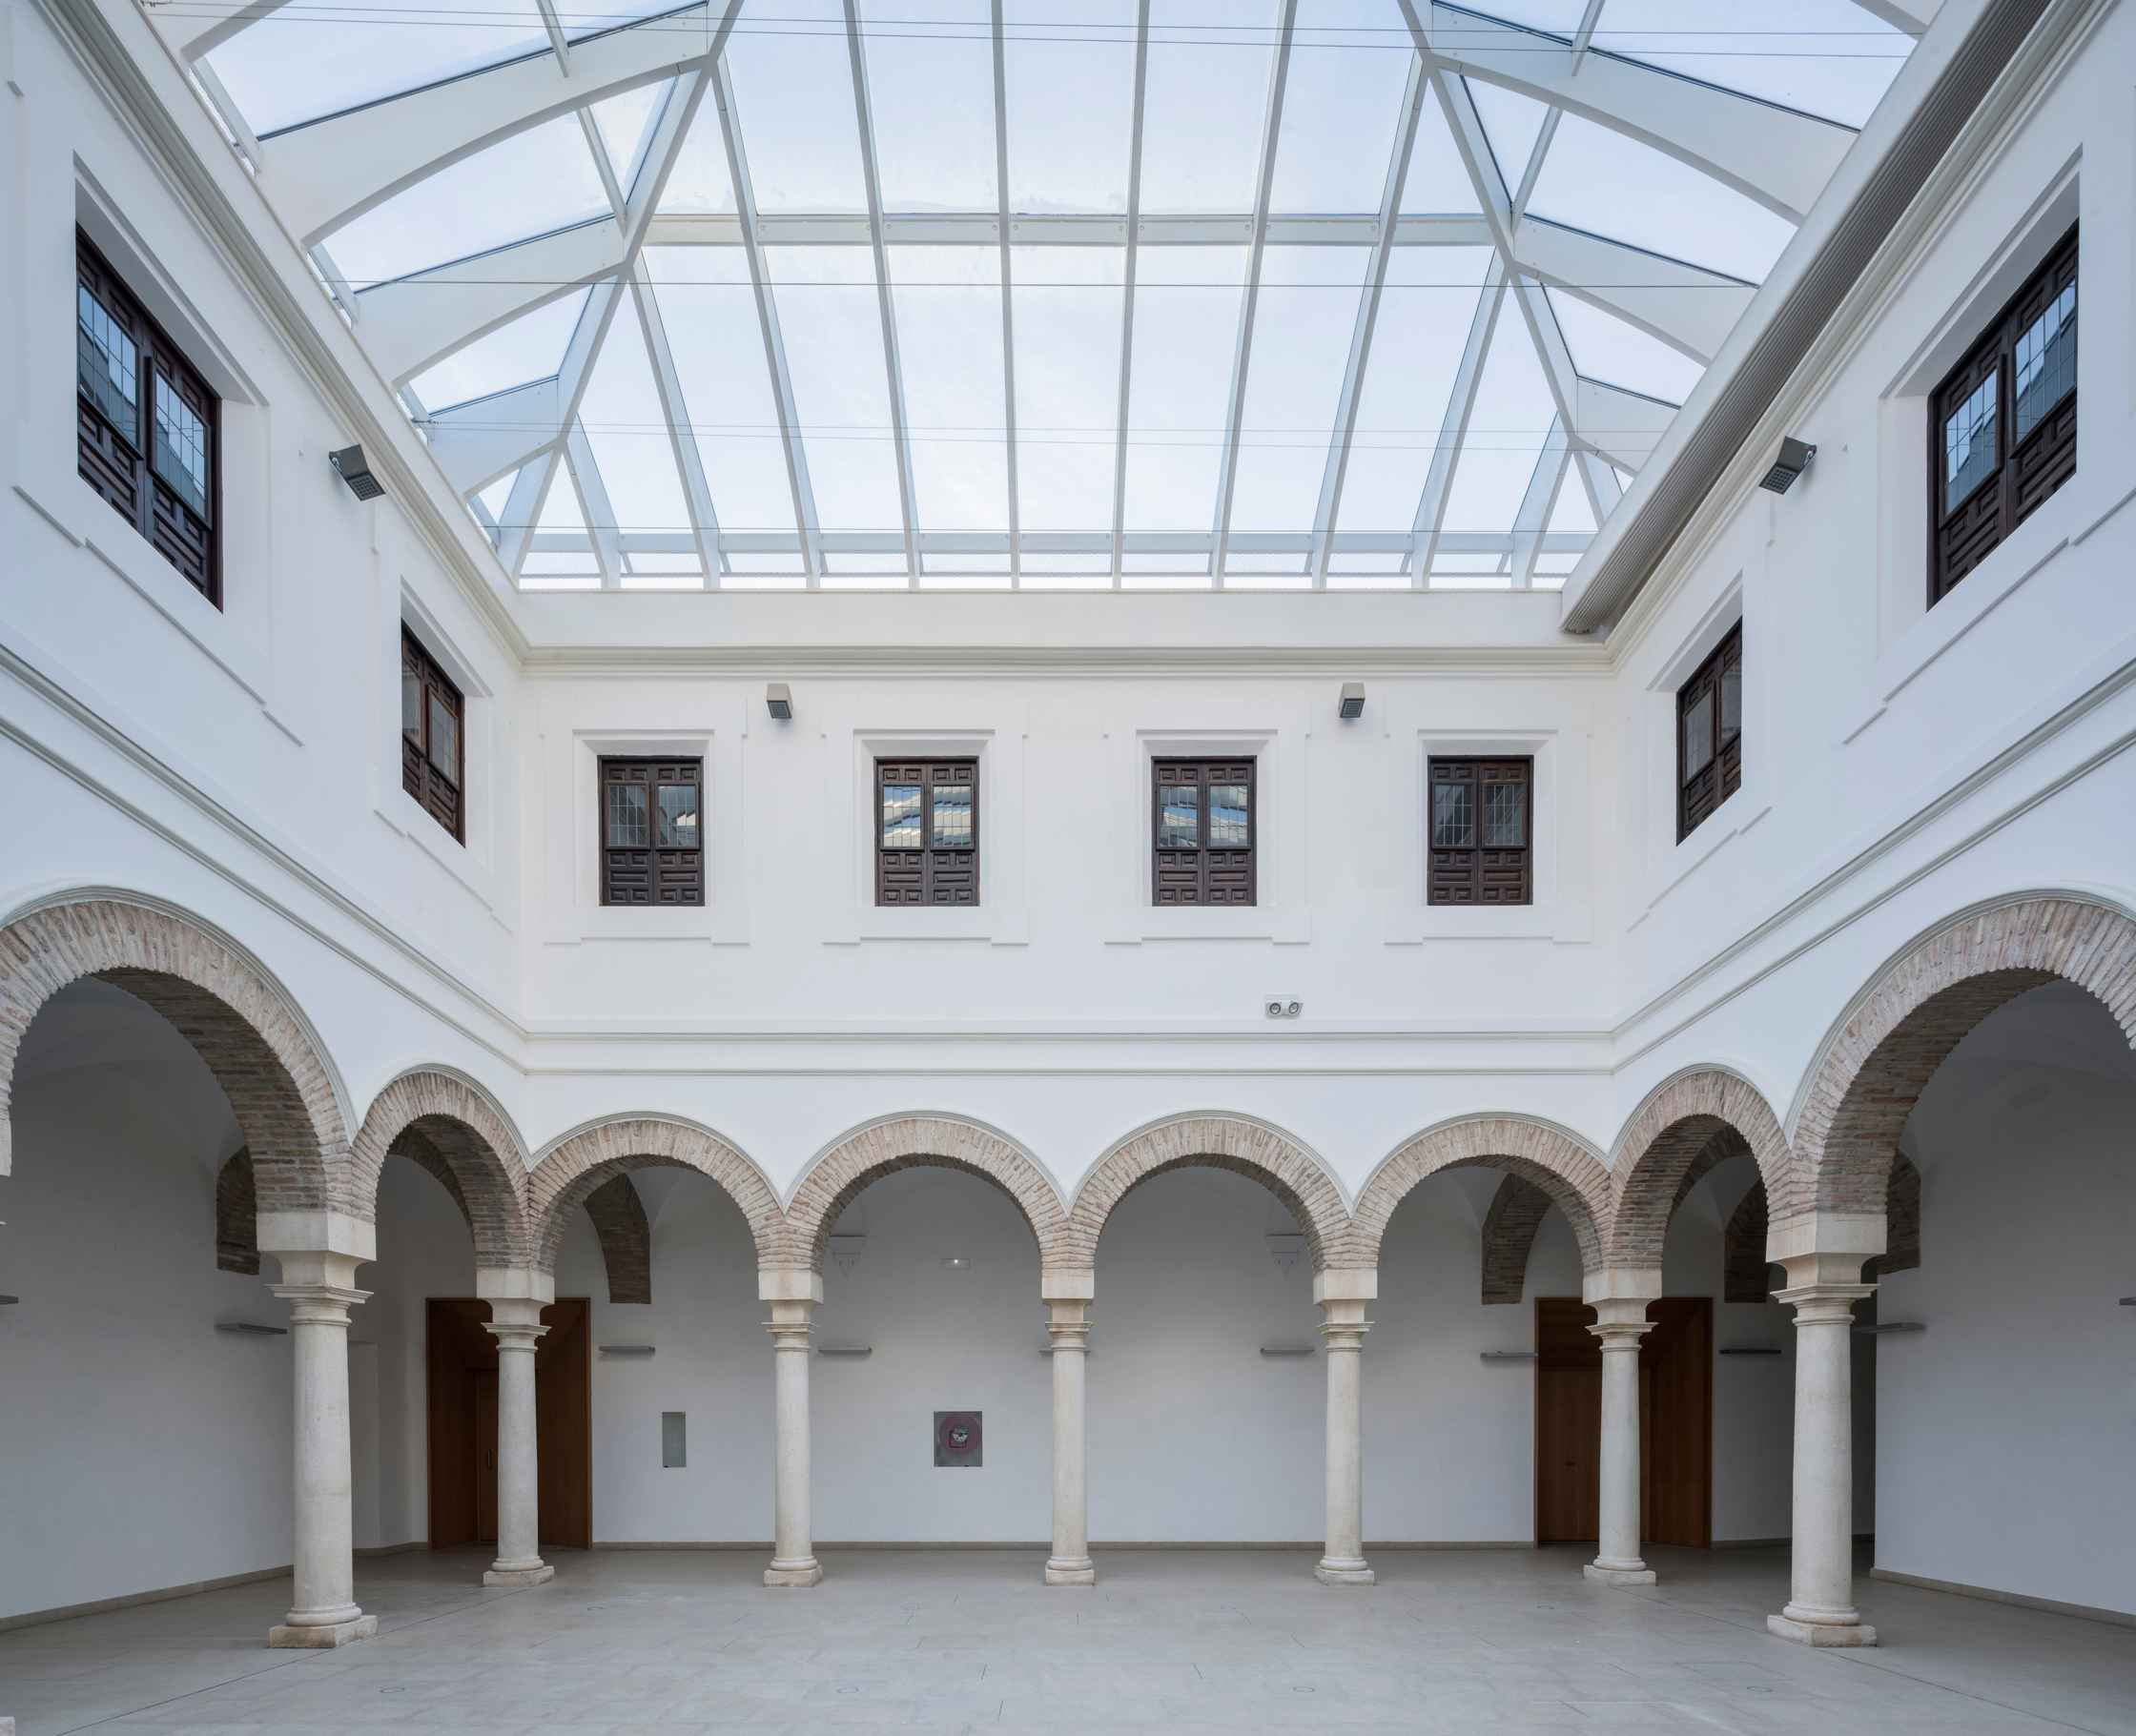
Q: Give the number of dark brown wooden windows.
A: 8